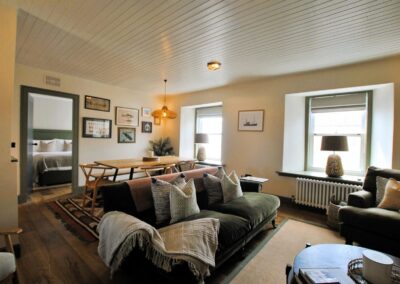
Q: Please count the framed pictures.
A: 8